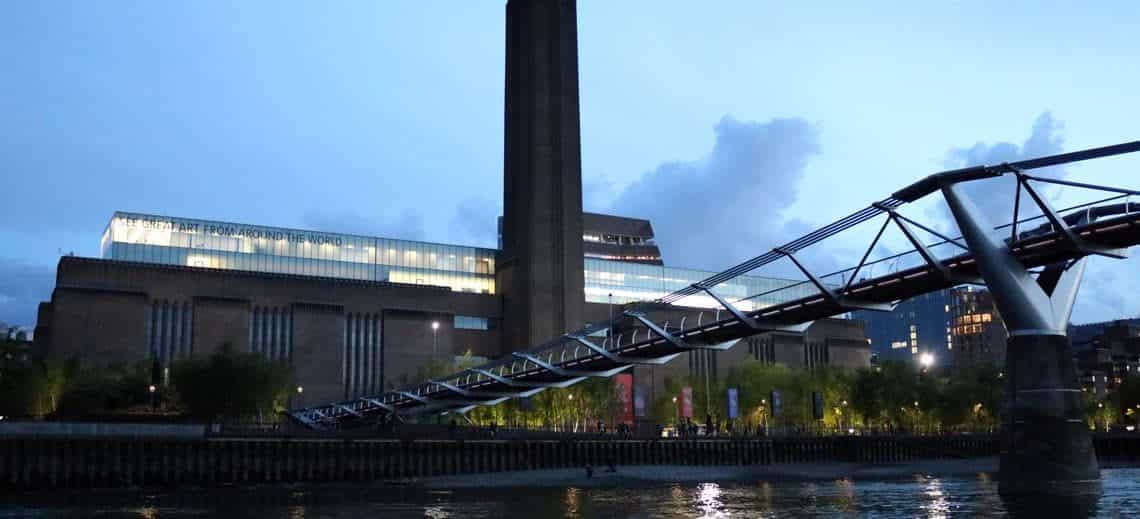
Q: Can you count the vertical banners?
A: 6